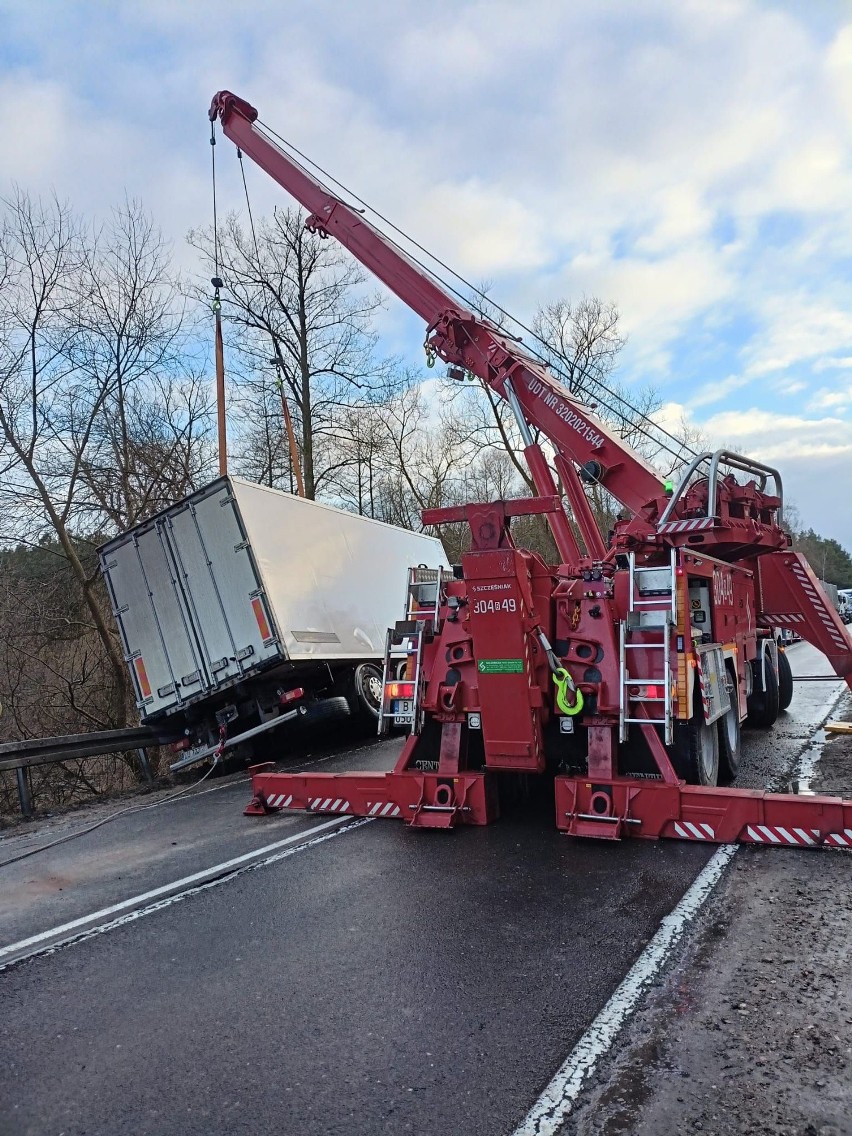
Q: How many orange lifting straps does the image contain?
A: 2